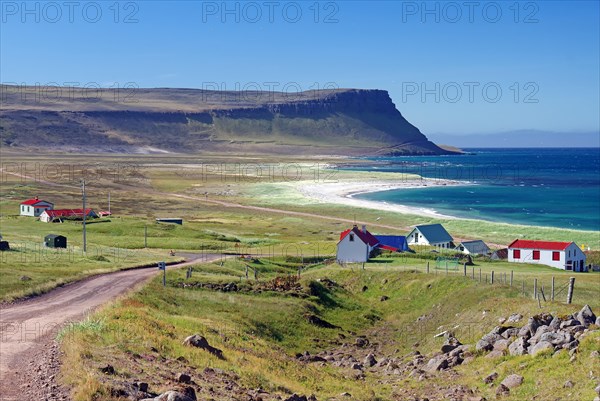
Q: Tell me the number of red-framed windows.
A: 3